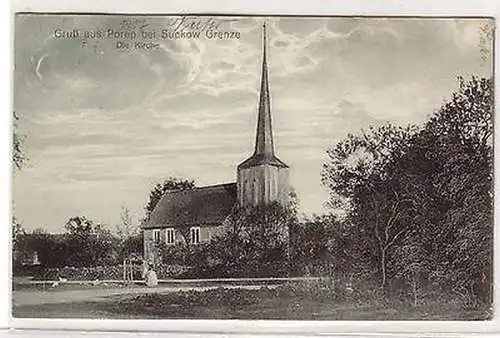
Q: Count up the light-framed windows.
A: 3